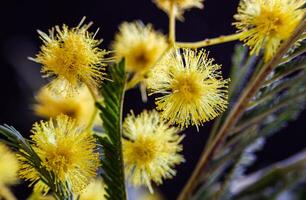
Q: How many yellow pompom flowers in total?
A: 10